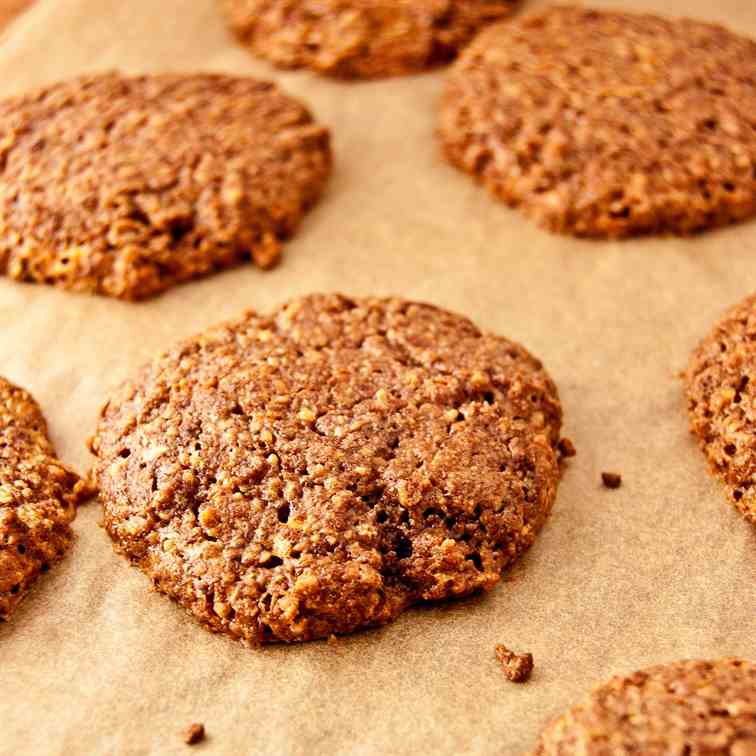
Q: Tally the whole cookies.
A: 1